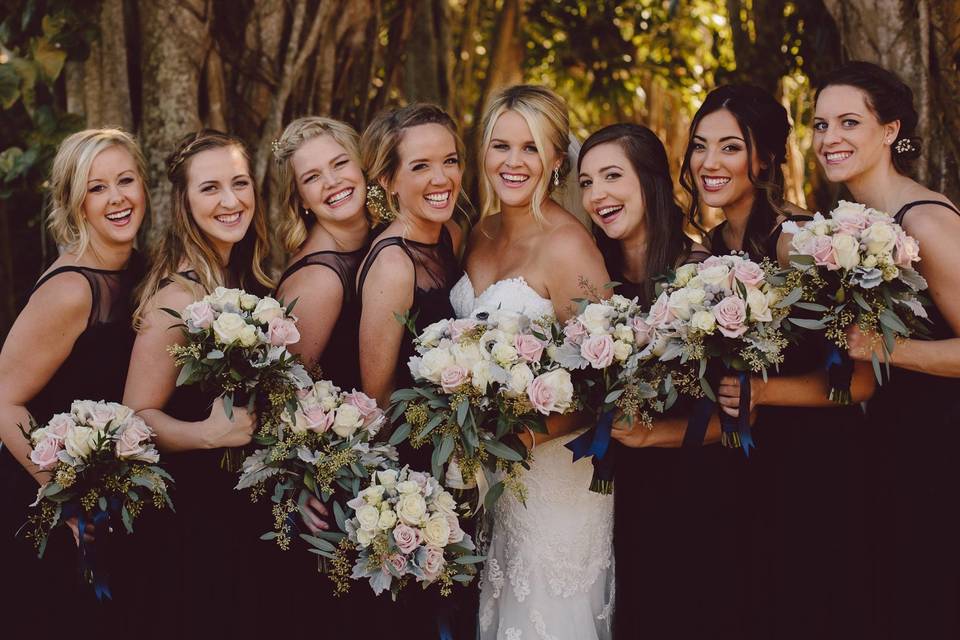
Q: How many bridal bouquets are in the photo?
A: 8